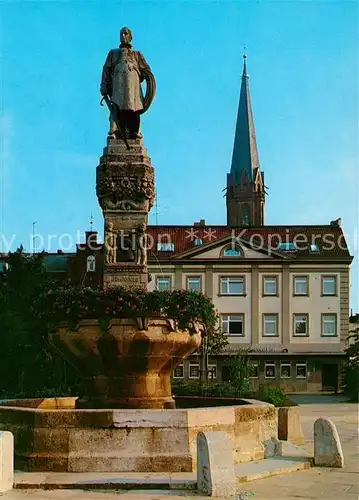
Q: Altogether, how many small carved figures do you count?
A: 2